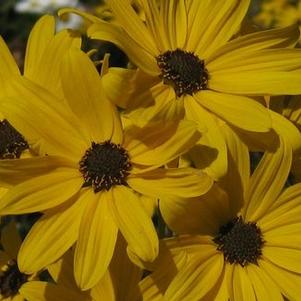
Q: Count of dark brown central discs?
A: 5